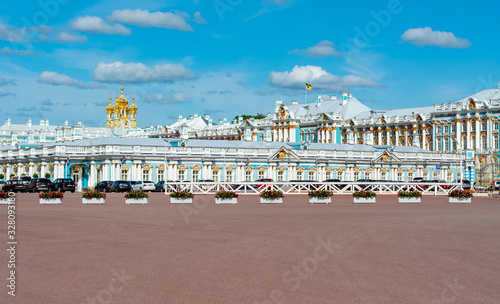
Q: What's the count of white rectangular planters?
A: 11